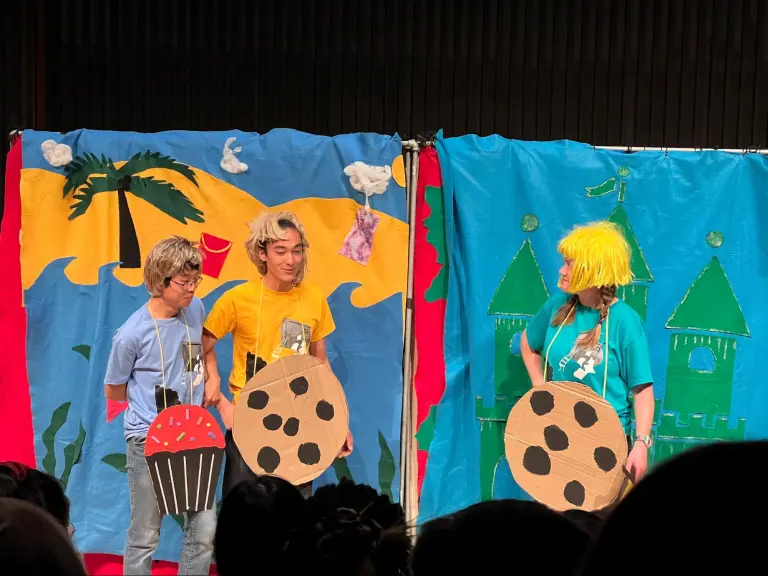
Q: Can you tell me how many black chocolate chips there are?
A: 13